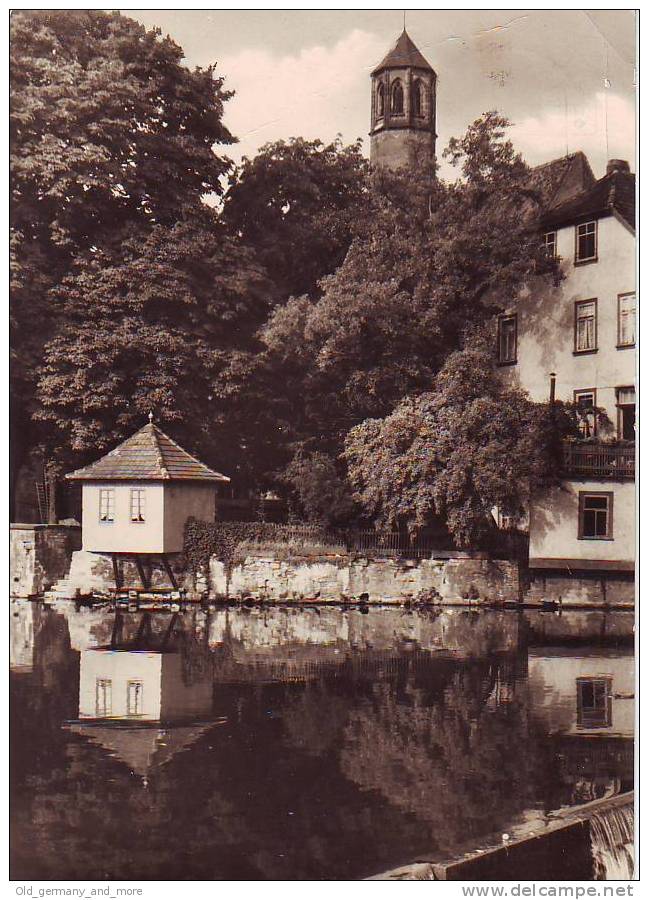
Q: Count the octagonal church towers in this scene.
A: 1